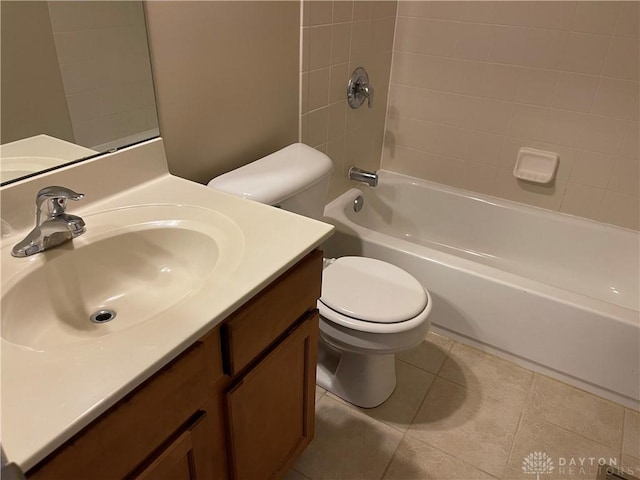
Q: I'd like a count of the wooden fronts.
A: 4